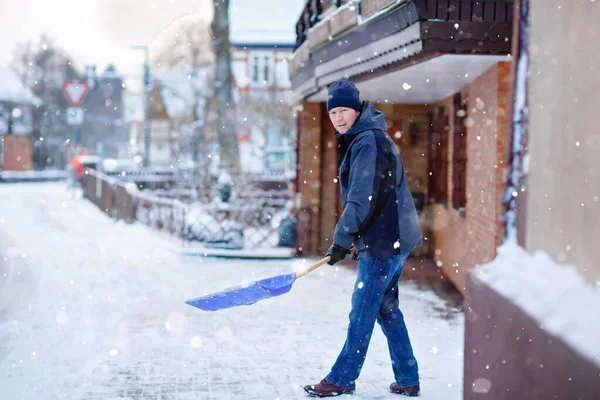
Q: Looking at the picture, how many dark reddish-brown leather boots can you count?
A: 2